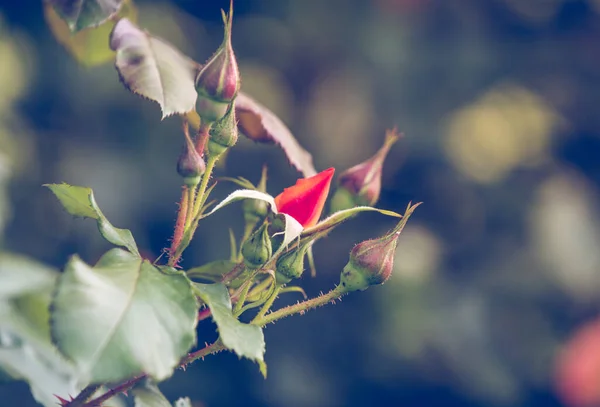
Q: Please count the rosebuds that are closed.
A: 8